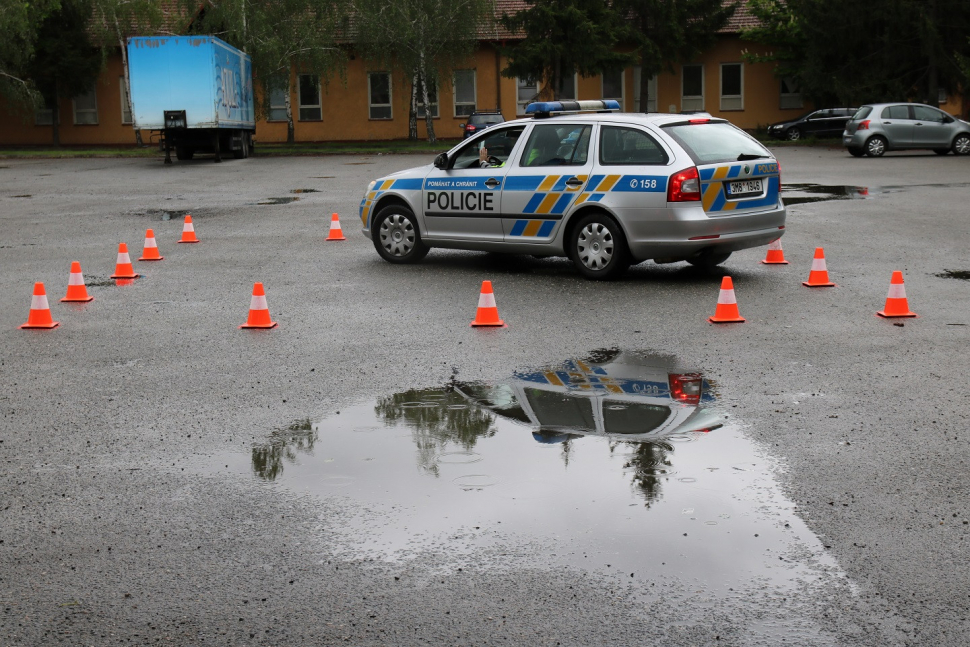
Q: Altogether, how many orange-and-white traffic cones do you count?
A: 12